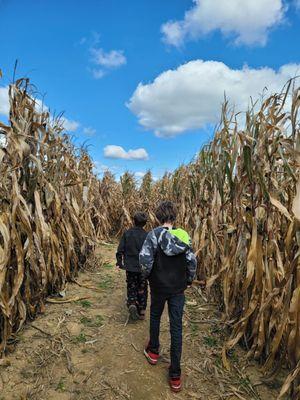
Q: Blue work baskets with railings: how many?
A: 0